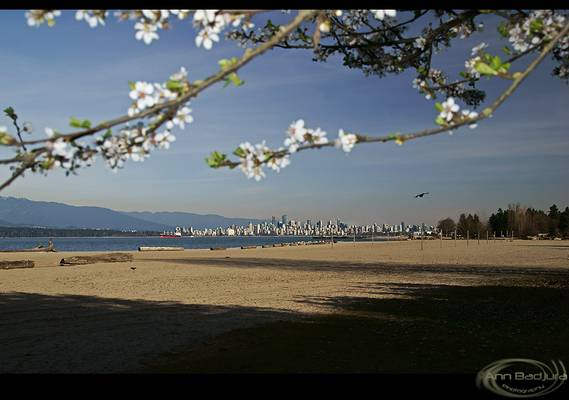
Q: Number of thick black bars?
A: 2